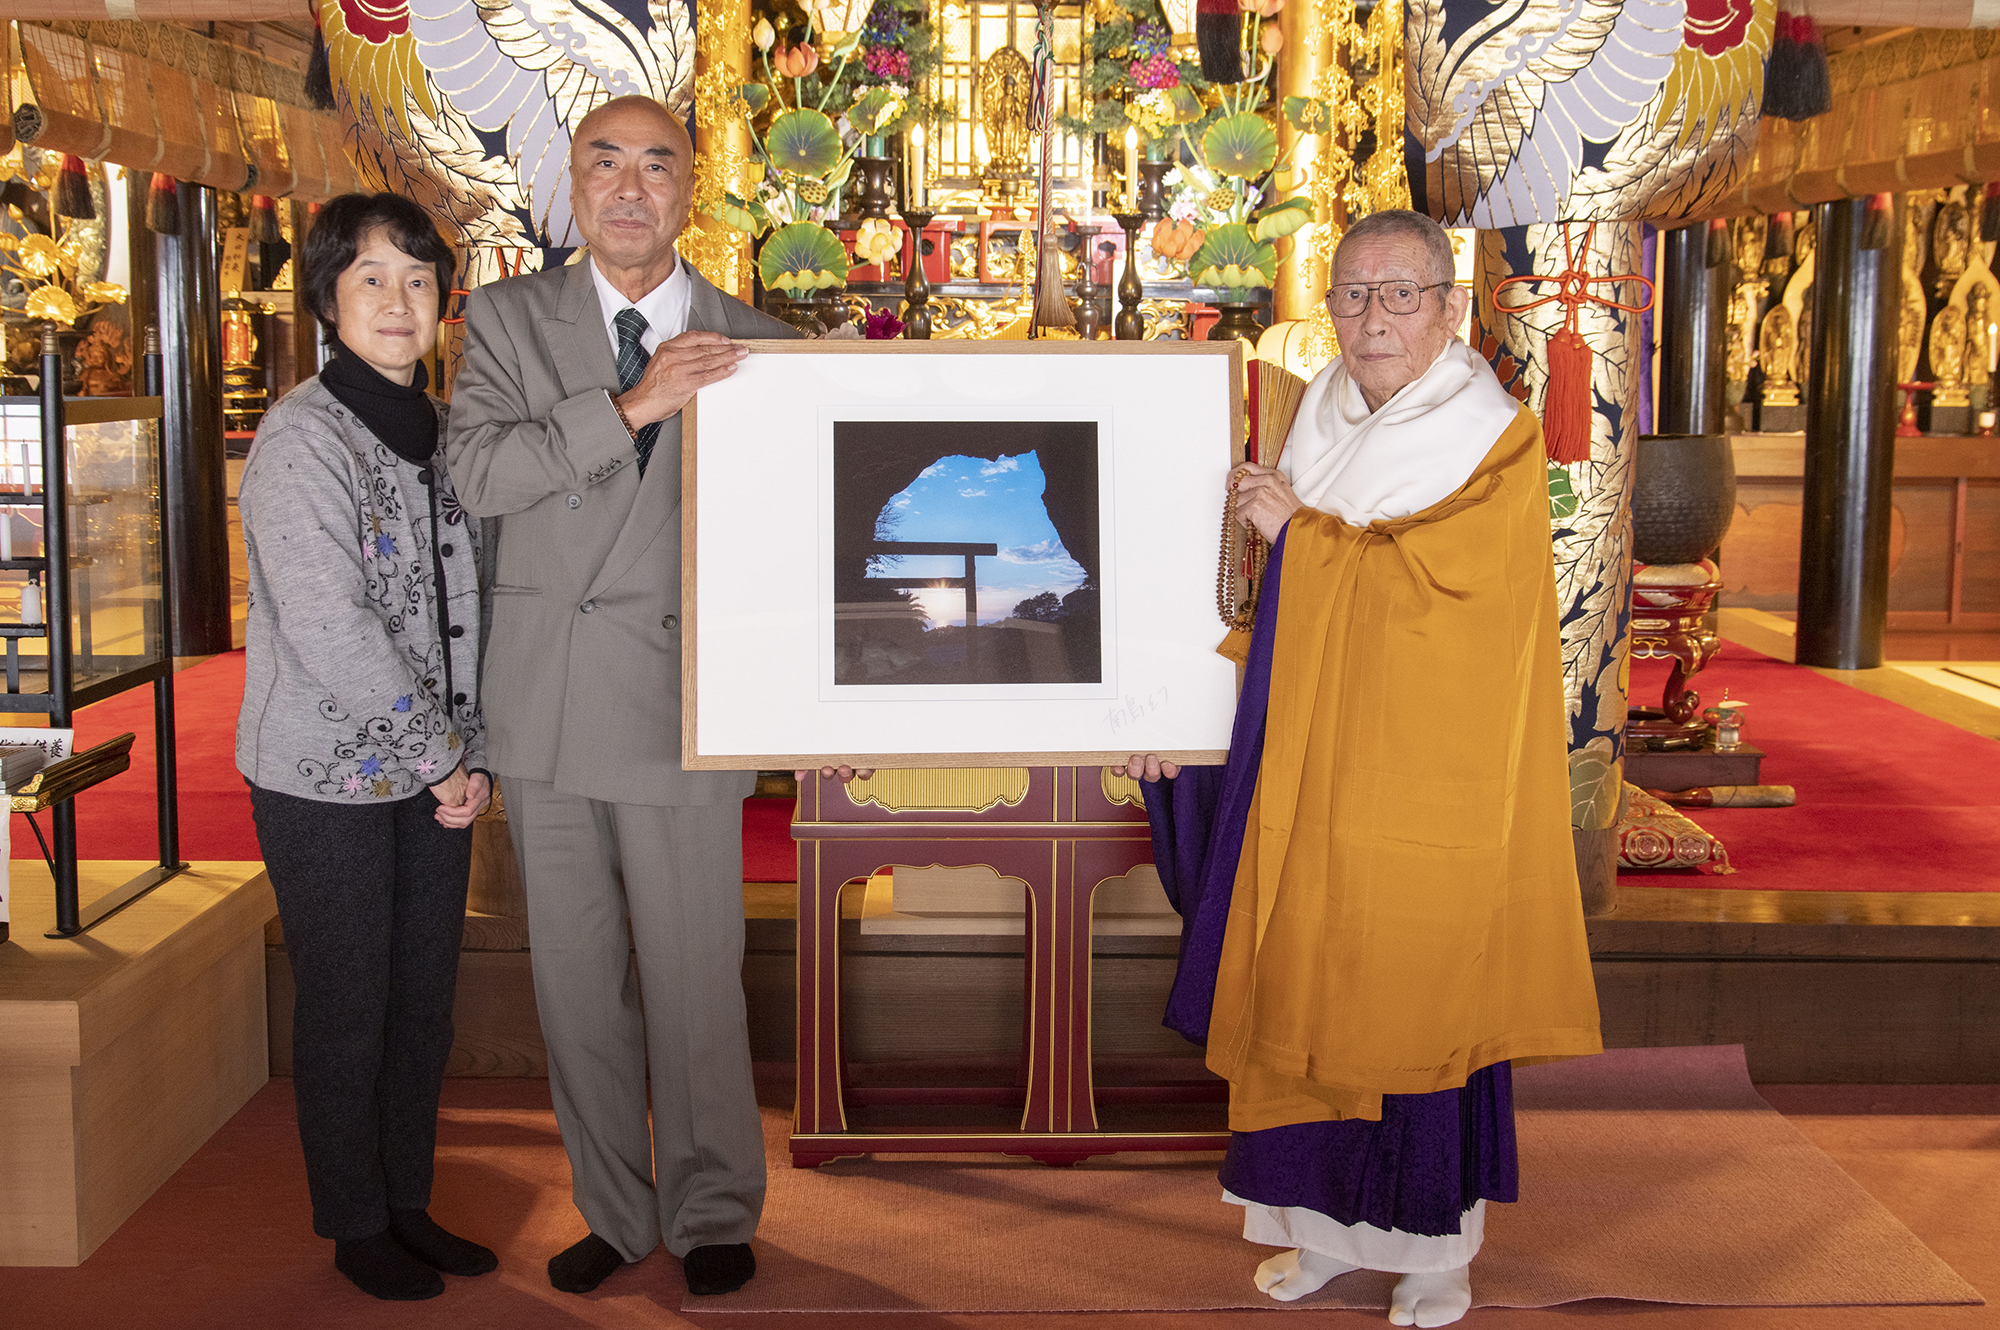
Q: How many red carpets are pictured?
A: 2